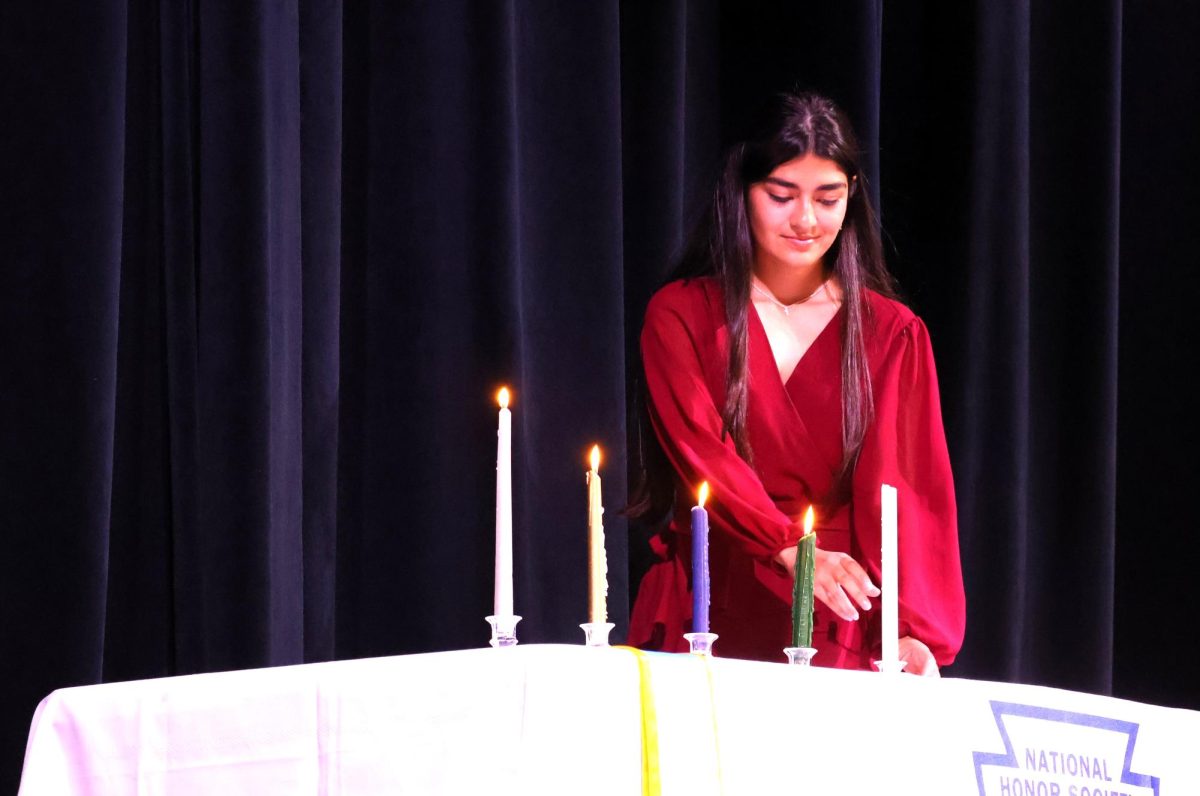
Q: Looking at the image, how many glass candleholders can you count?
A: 5